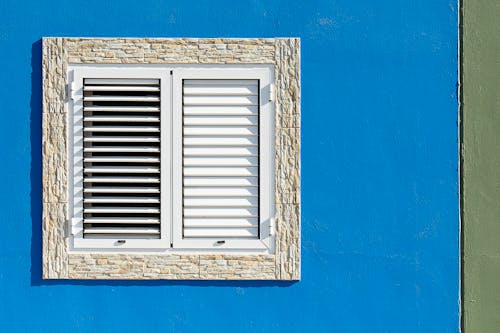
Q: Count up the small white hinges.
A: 4